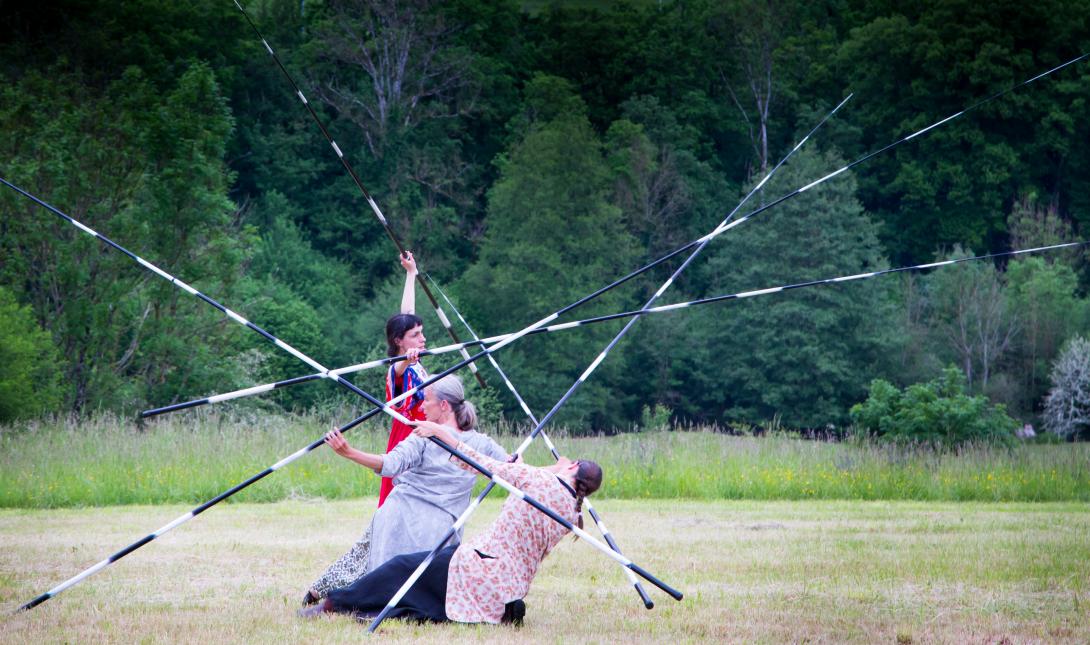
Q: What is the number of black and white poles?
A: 6